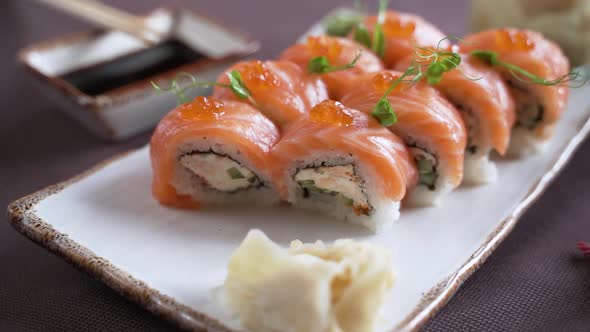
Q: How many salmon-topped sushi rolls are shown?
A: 8